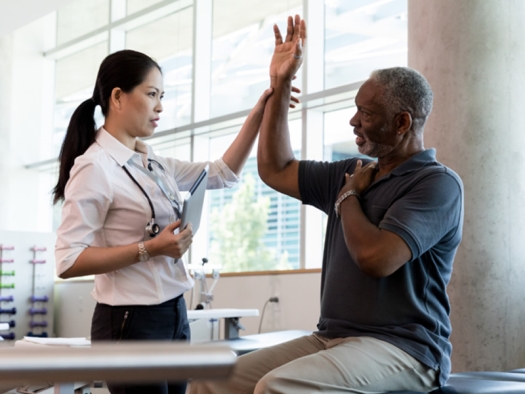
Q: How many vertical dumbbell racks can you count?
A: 2